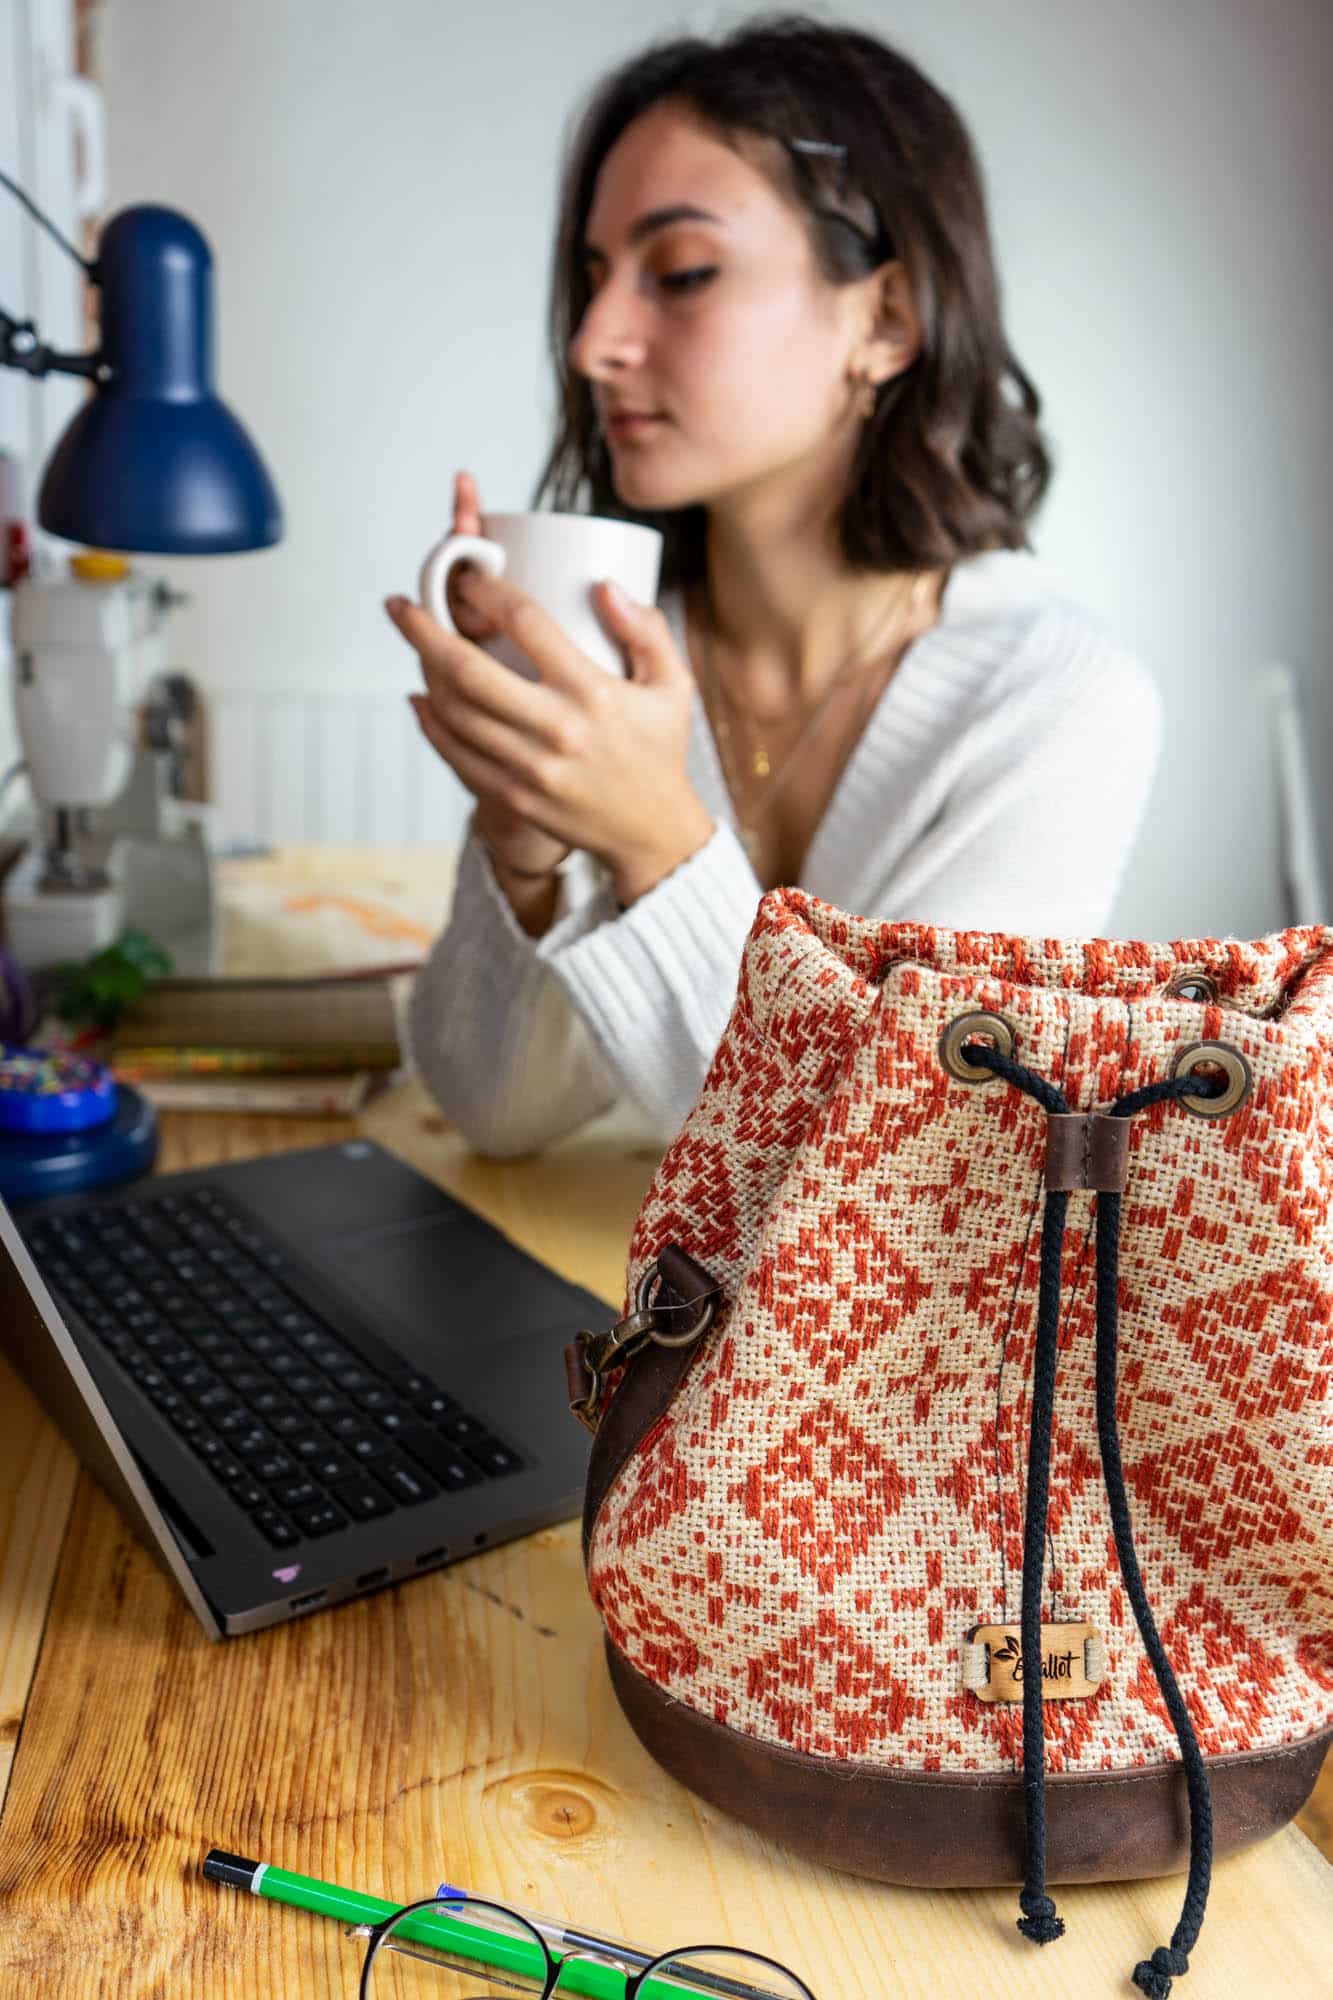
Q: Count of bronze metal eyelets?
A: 3